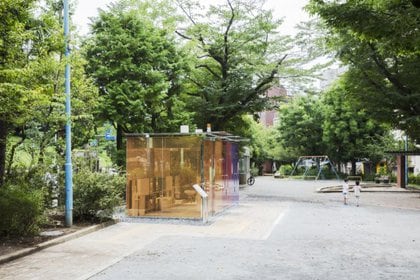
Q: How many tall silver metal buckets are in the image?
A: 0